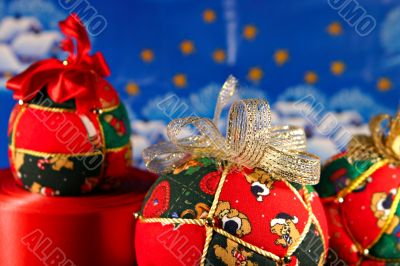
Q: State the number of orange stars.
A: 13